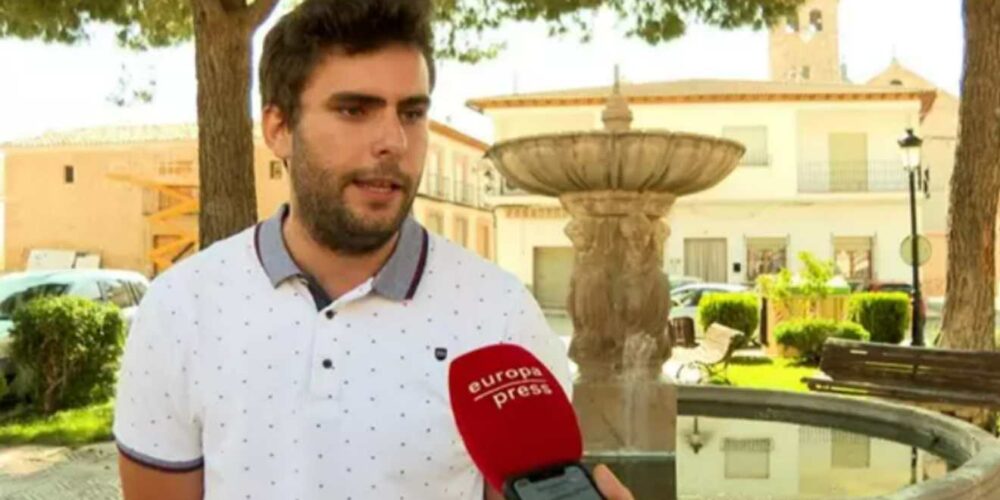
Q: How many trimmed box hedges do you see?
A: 4